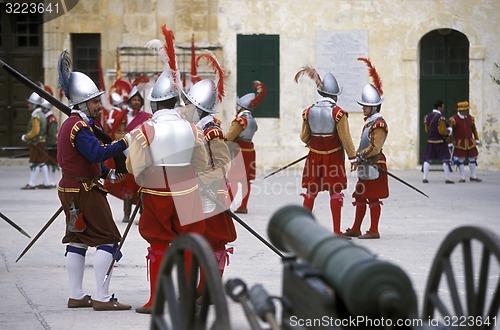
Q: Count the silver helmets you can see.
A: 10